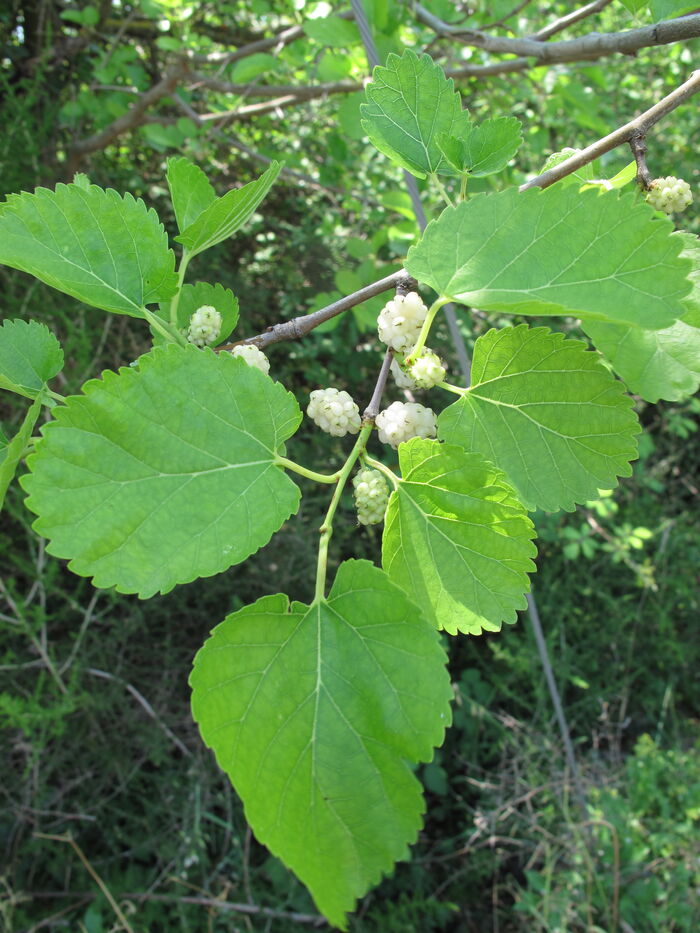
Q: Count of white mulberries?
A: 9